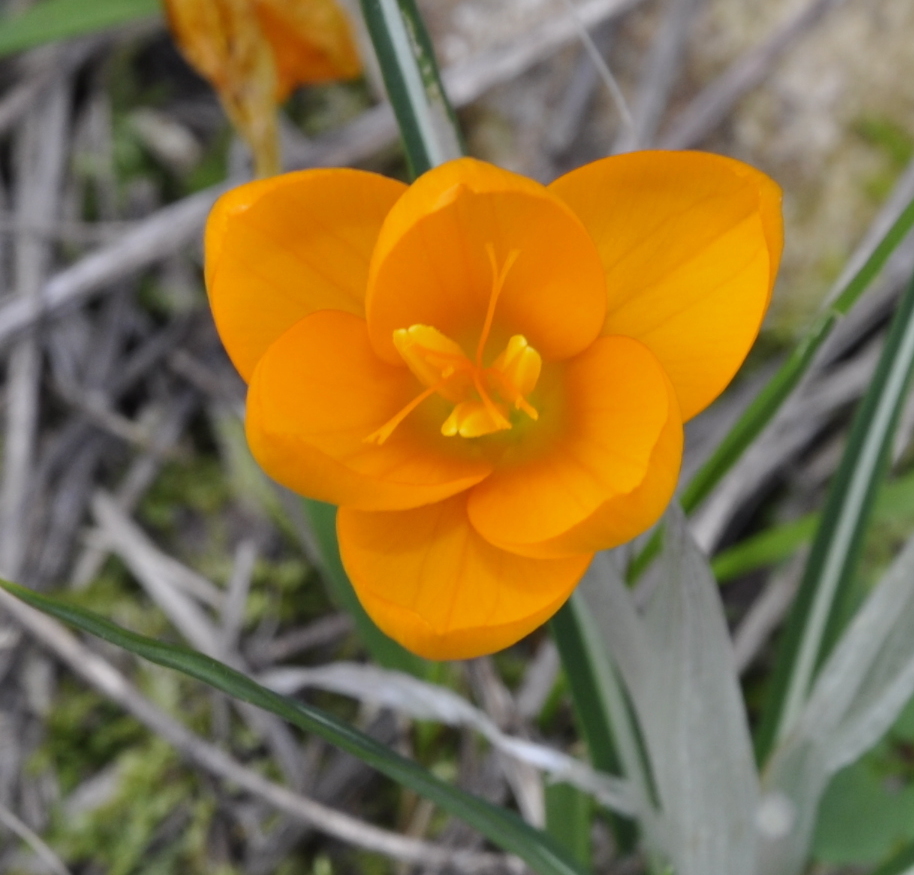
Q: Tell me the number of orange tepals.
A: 6